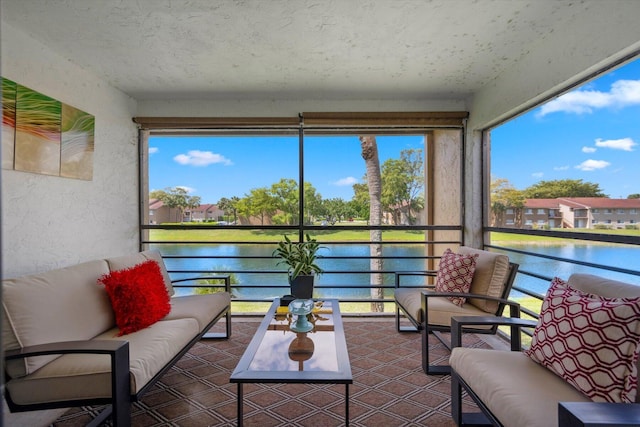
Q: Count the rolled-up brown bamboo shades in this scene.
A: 2